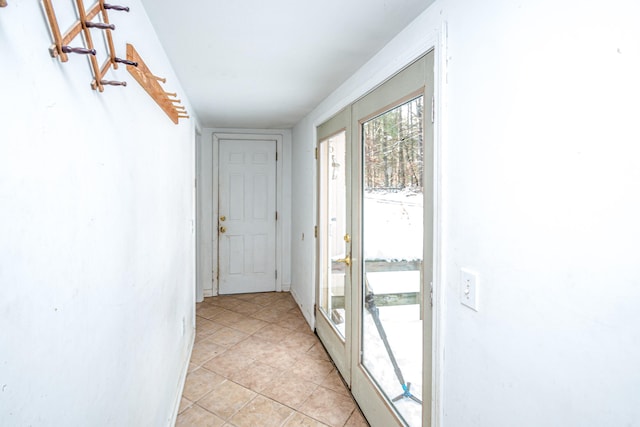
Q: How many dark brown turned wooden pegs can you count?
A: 5